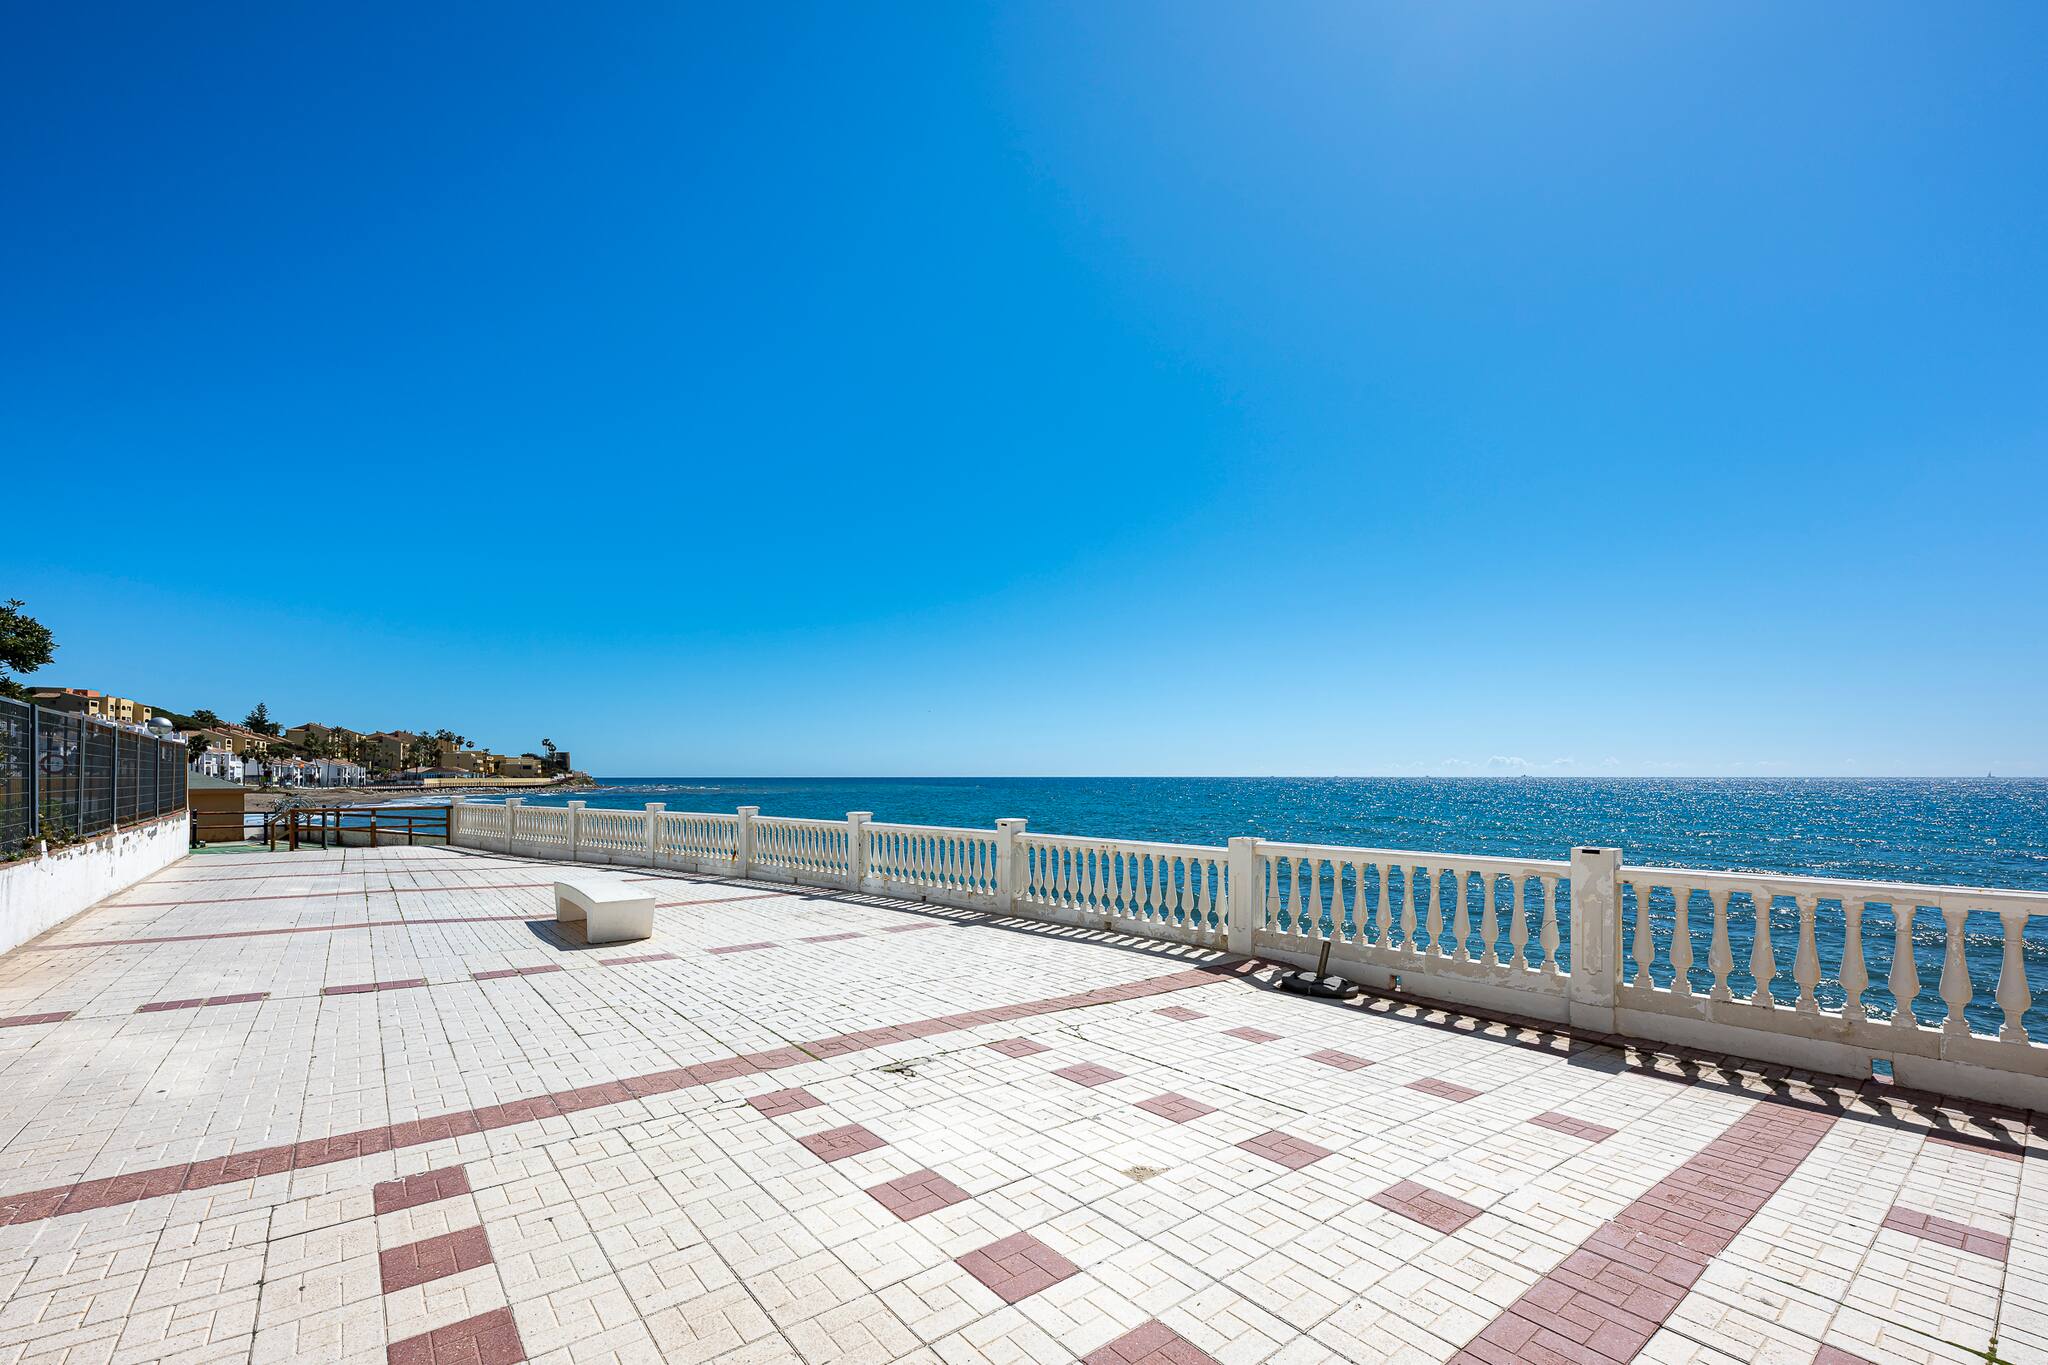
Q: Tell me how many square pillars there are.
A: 9